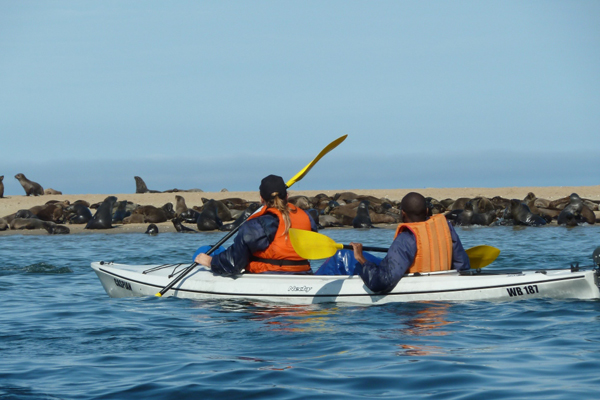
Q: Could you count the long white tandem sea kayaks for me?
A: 1